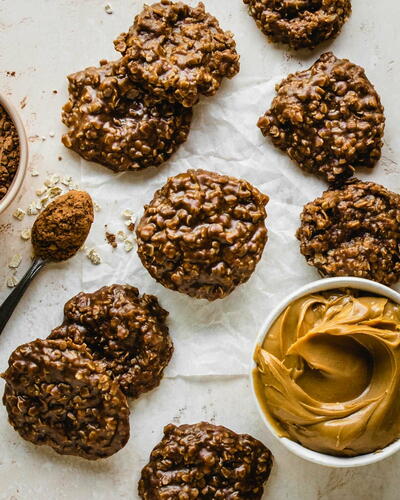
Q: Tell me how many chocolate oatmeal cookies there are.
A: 9